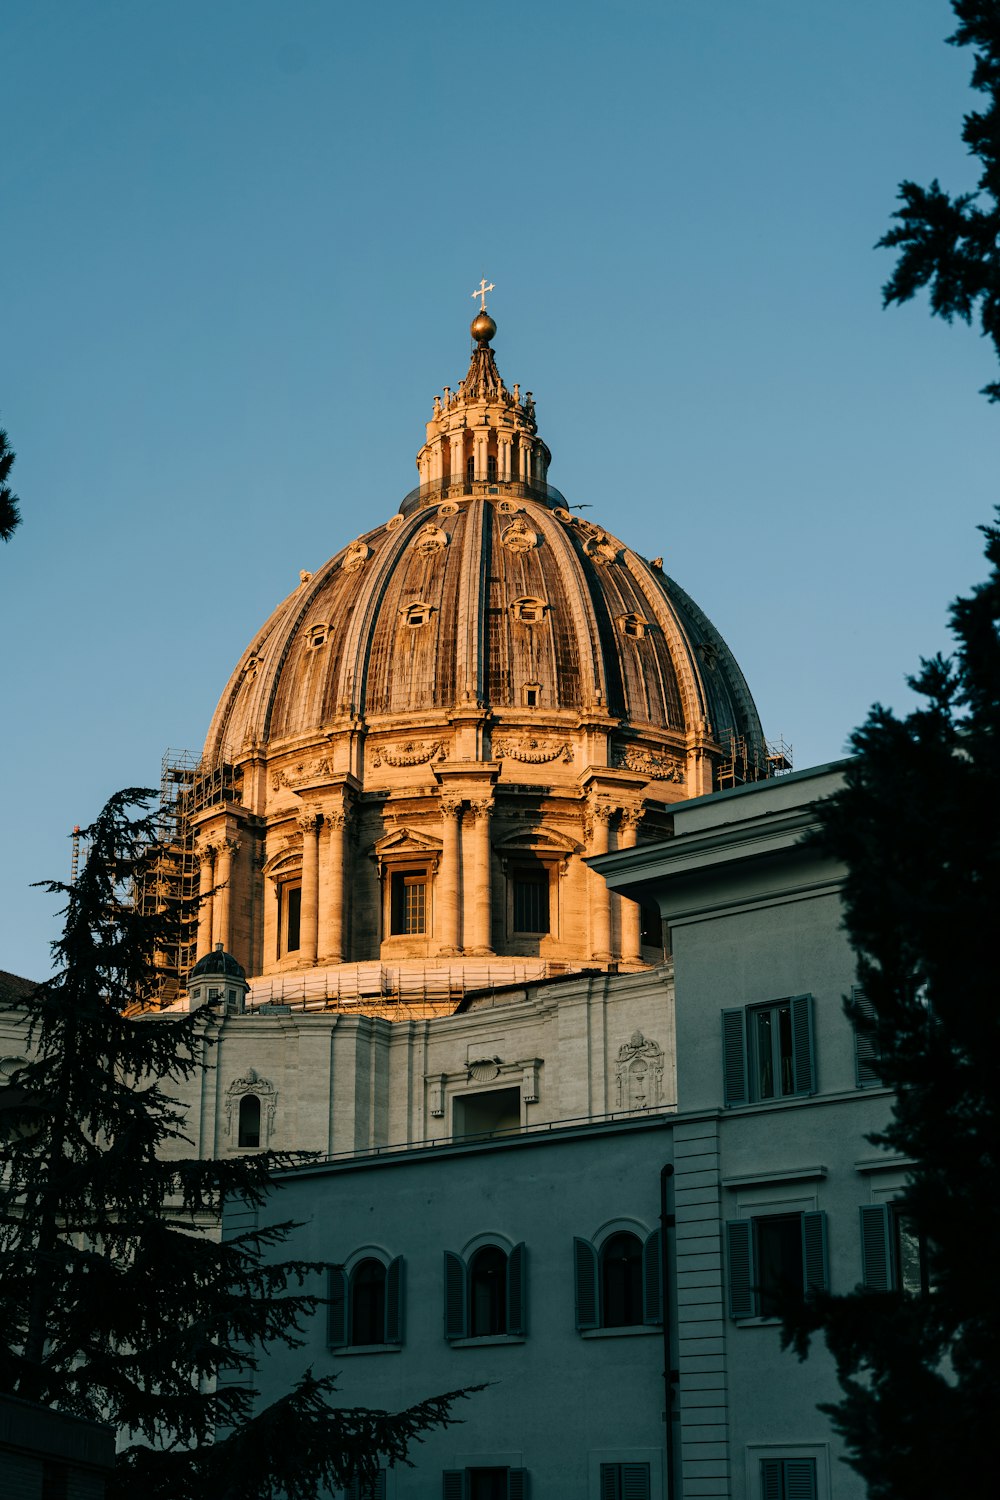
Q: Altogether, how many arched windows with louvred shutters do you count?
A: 3